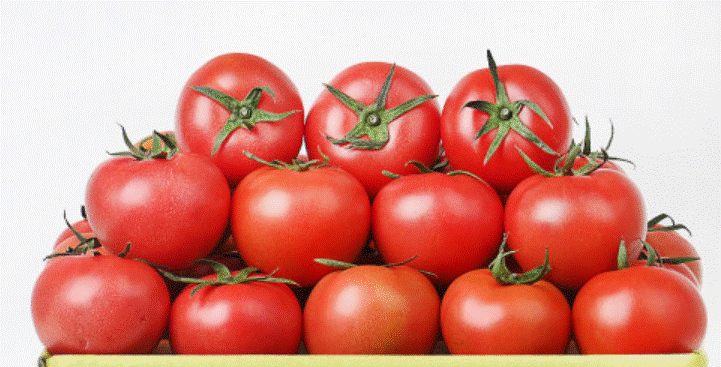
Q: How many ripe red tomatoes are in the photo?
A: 12